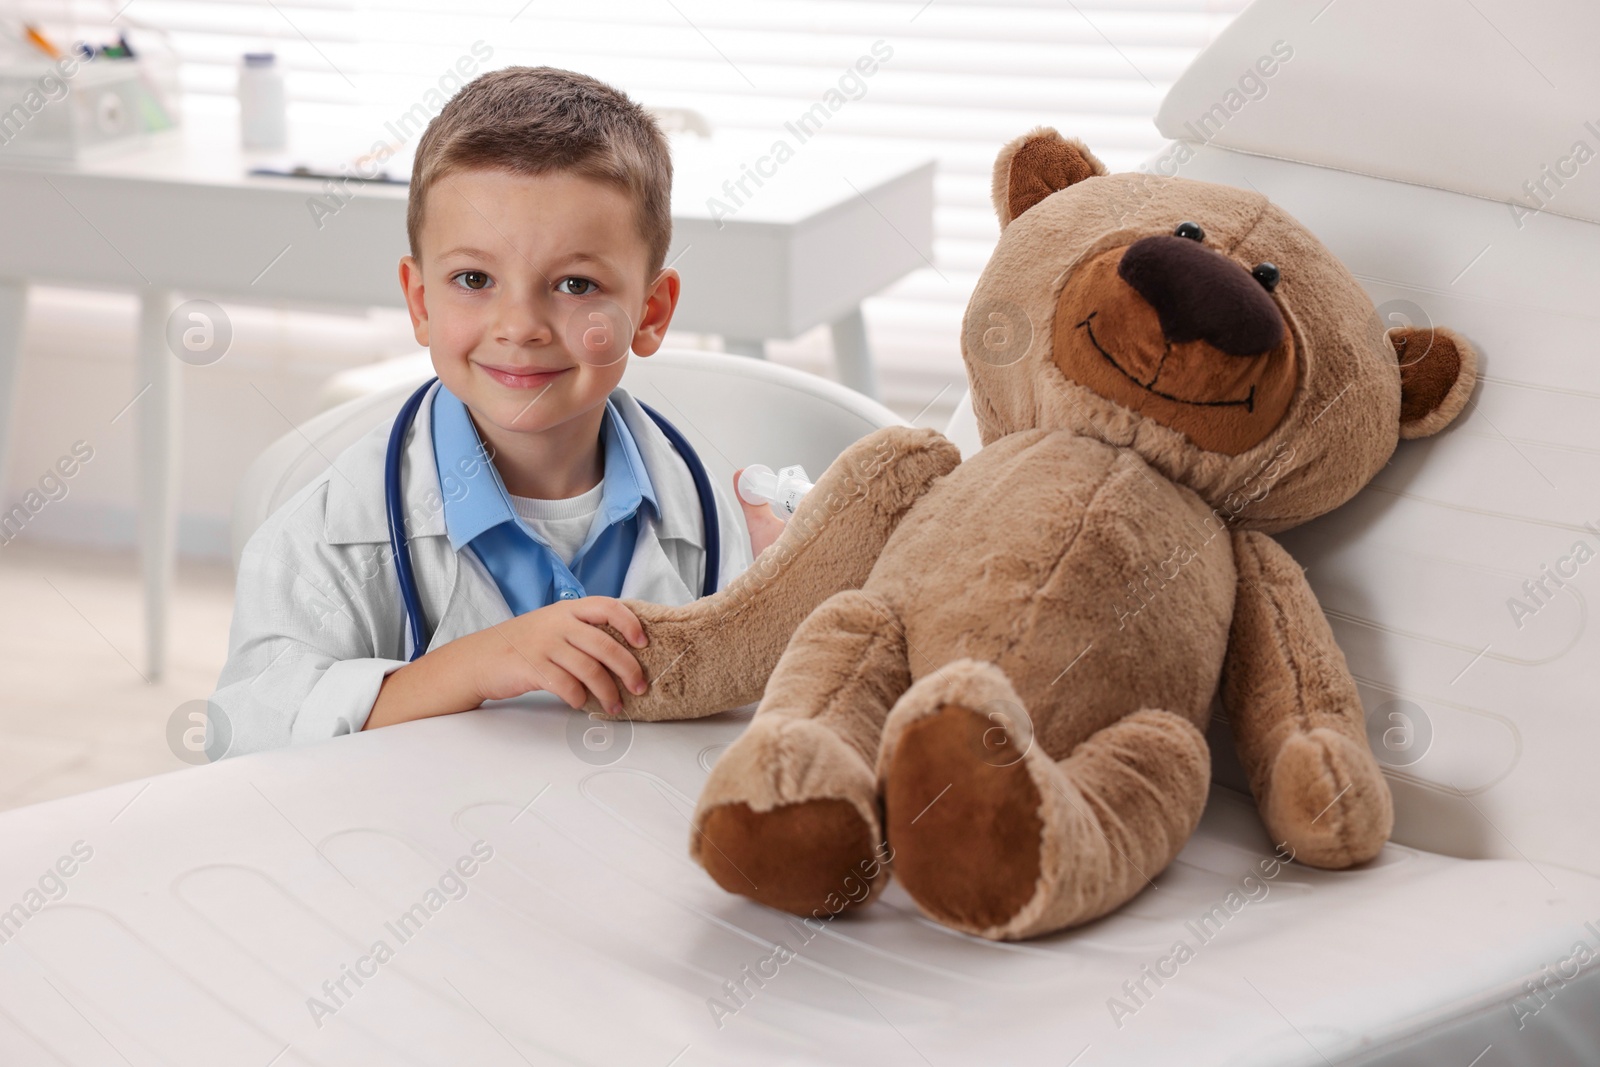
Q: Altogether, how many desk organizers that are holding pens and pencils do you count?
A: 1